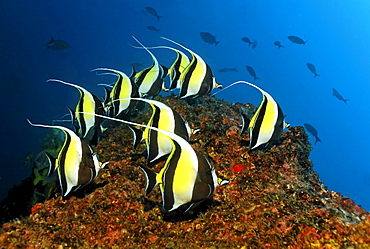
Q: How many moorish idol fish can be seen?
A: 9